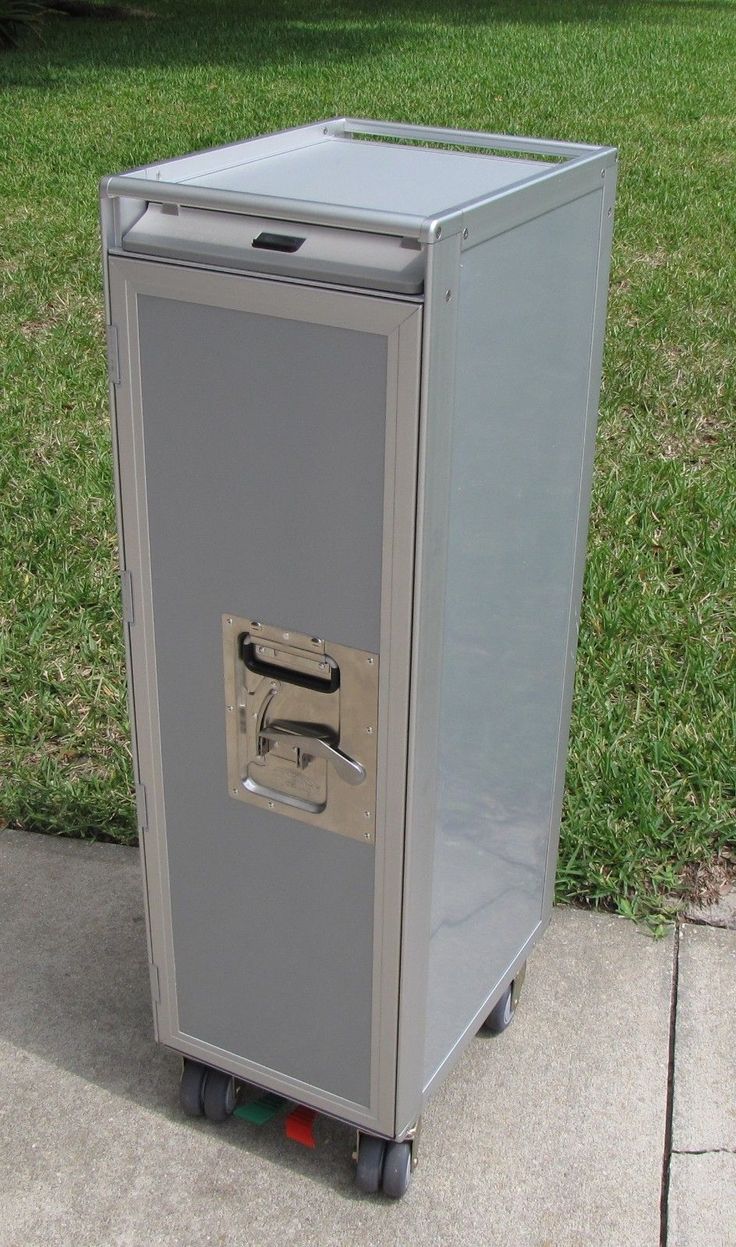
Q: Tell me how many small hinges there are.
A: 4